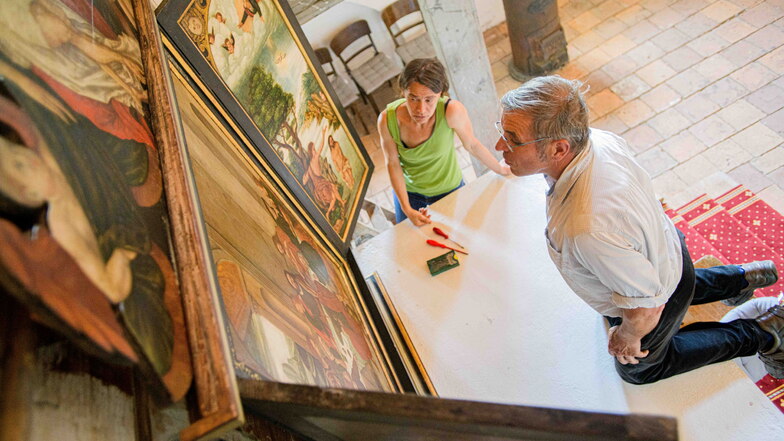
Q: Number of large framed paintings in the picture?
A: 3